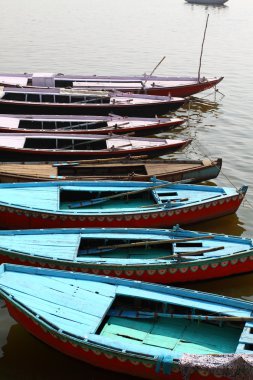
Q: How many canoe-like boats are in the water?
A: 8